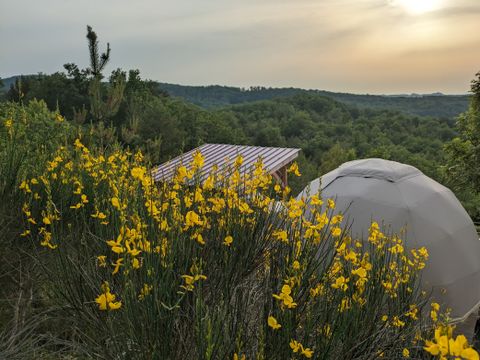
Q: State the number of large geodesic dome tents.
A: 1